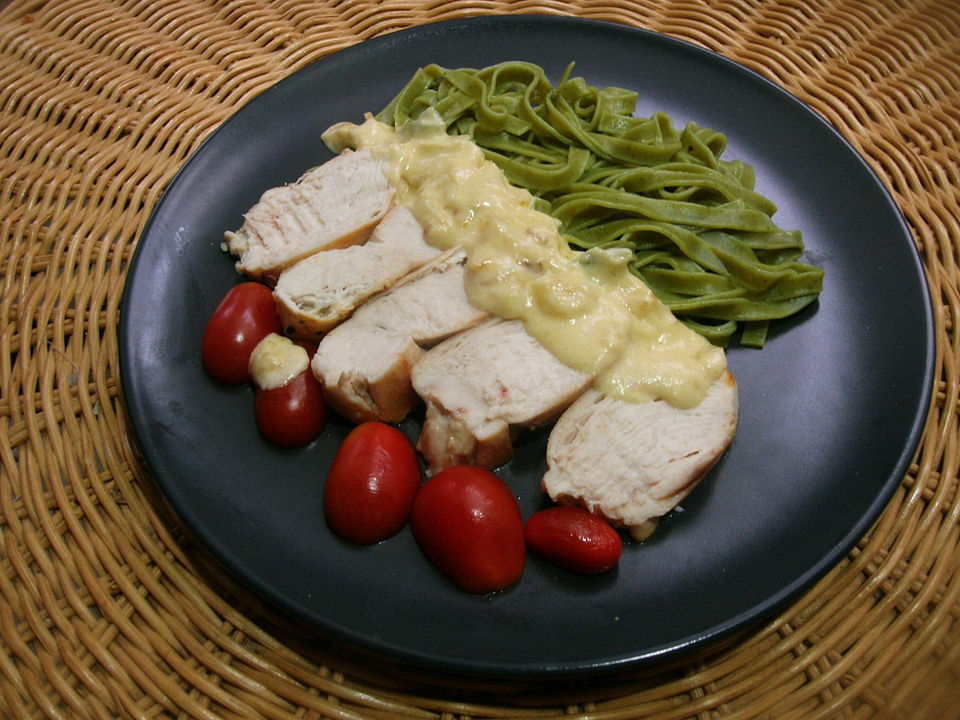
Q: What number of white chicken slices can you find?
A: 5